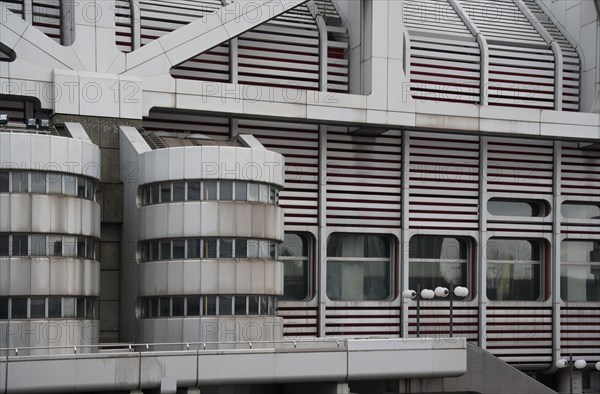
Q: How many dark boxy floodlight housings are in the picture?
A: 3